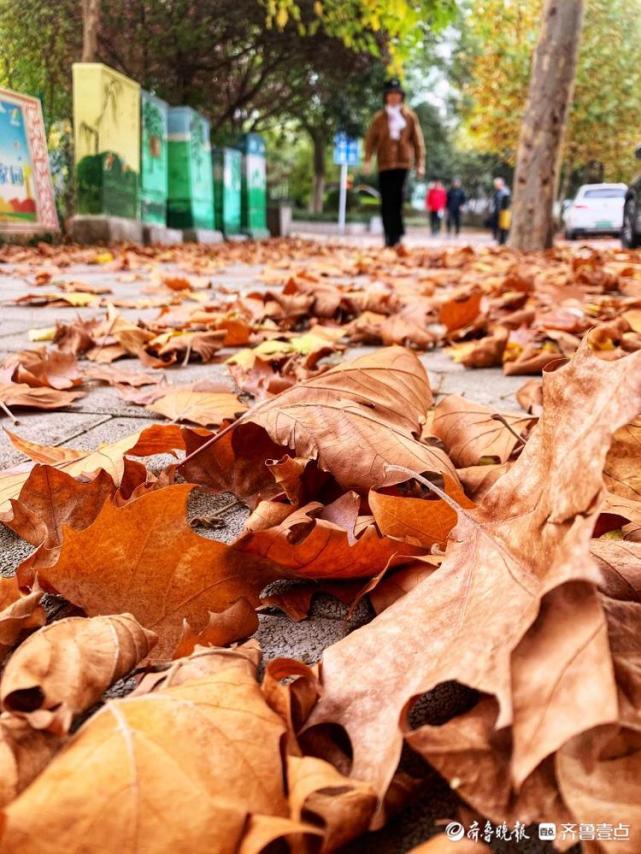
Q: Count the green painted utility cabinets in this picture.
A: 5